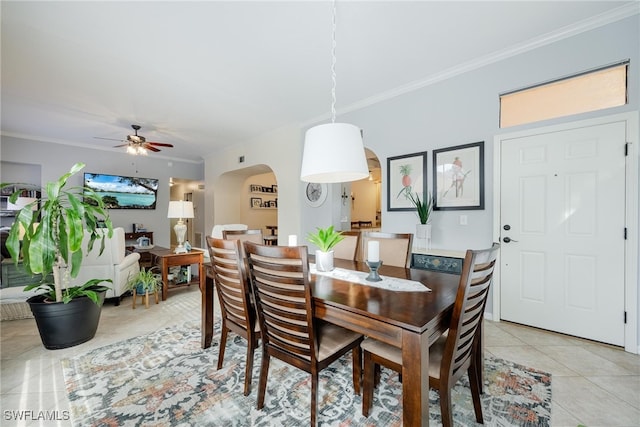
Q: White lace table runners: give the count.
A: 1